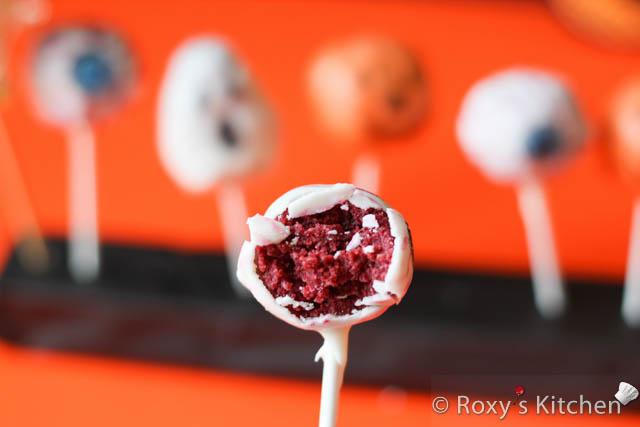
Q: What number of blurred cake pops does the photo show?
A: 5